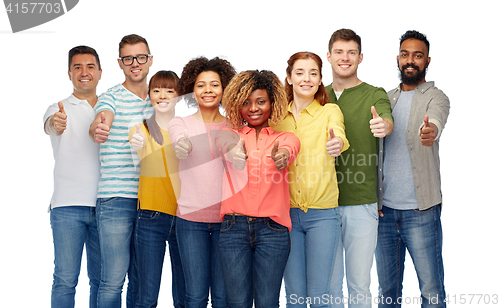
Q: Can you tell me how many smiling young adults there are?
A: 8